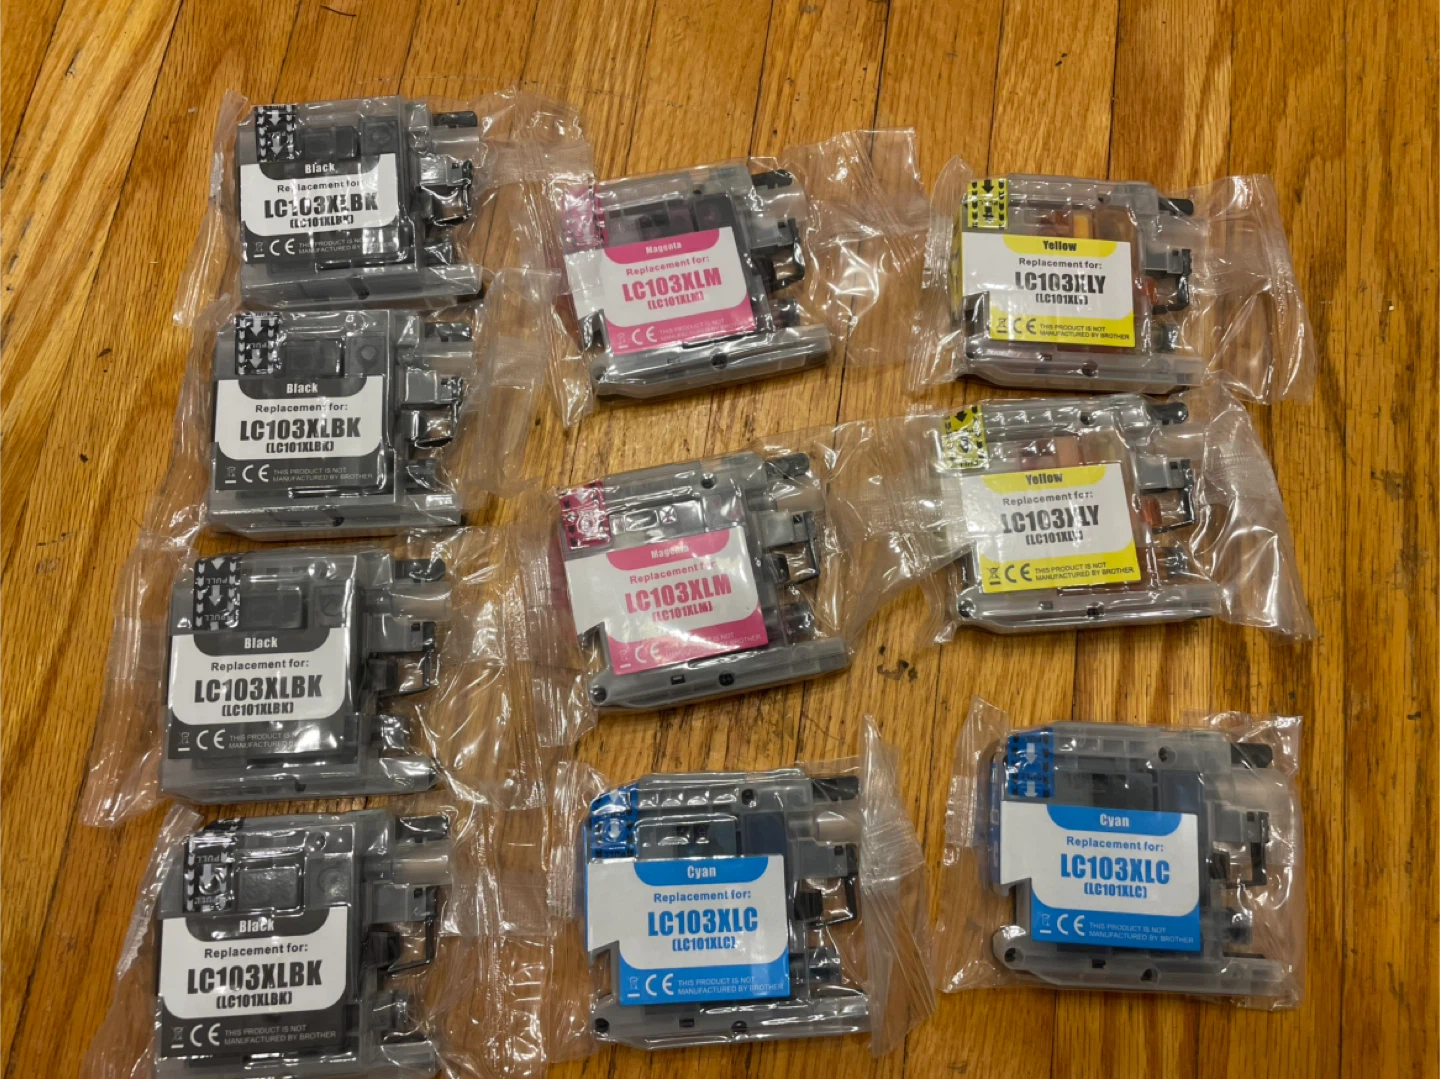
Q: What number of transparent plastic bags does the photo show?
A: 10